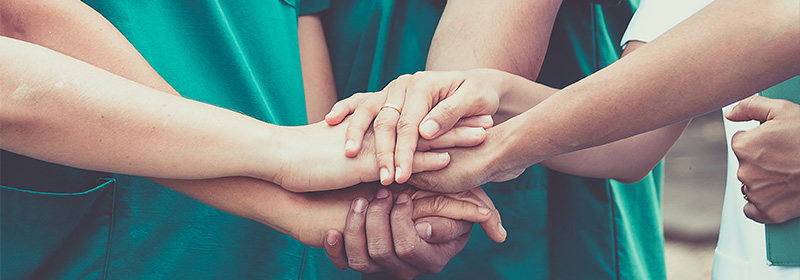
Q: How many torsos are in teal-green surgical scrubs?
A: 3